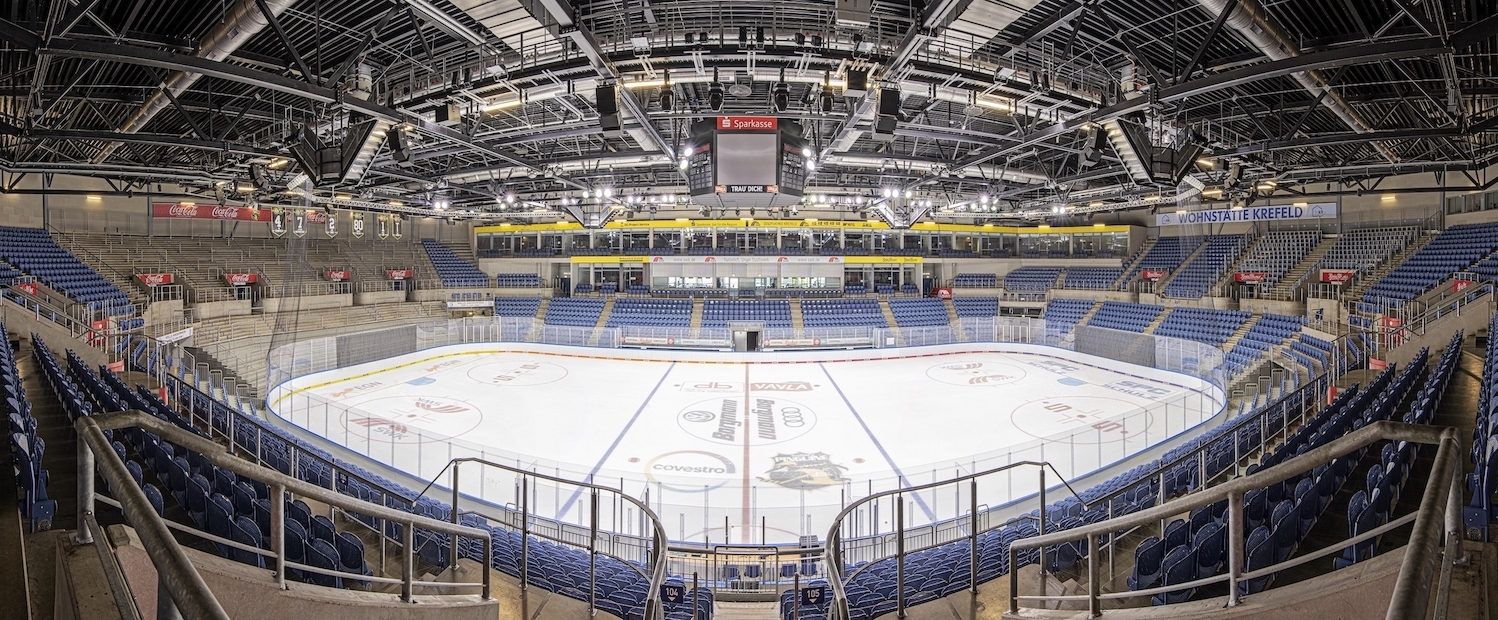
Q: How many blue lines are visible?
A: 2